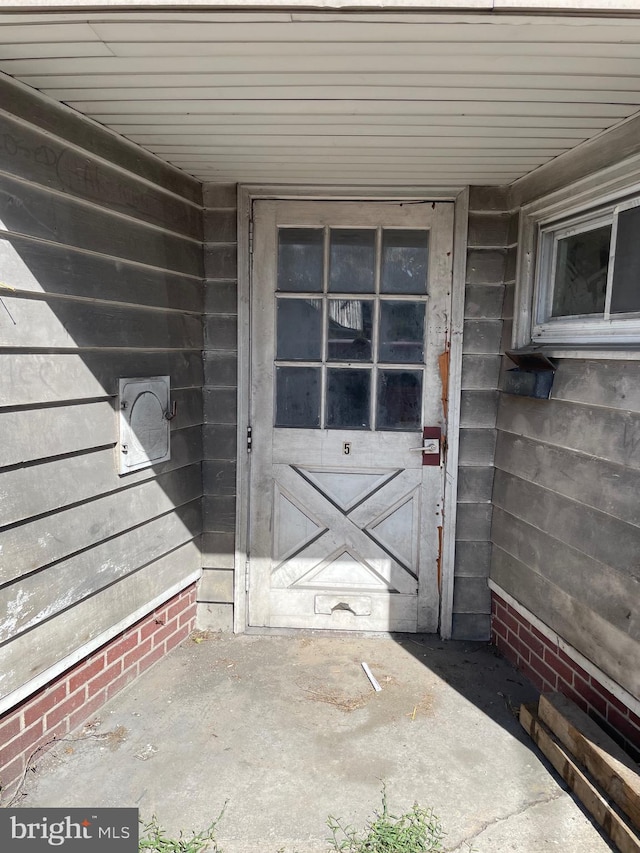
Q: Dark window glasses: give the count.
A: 11